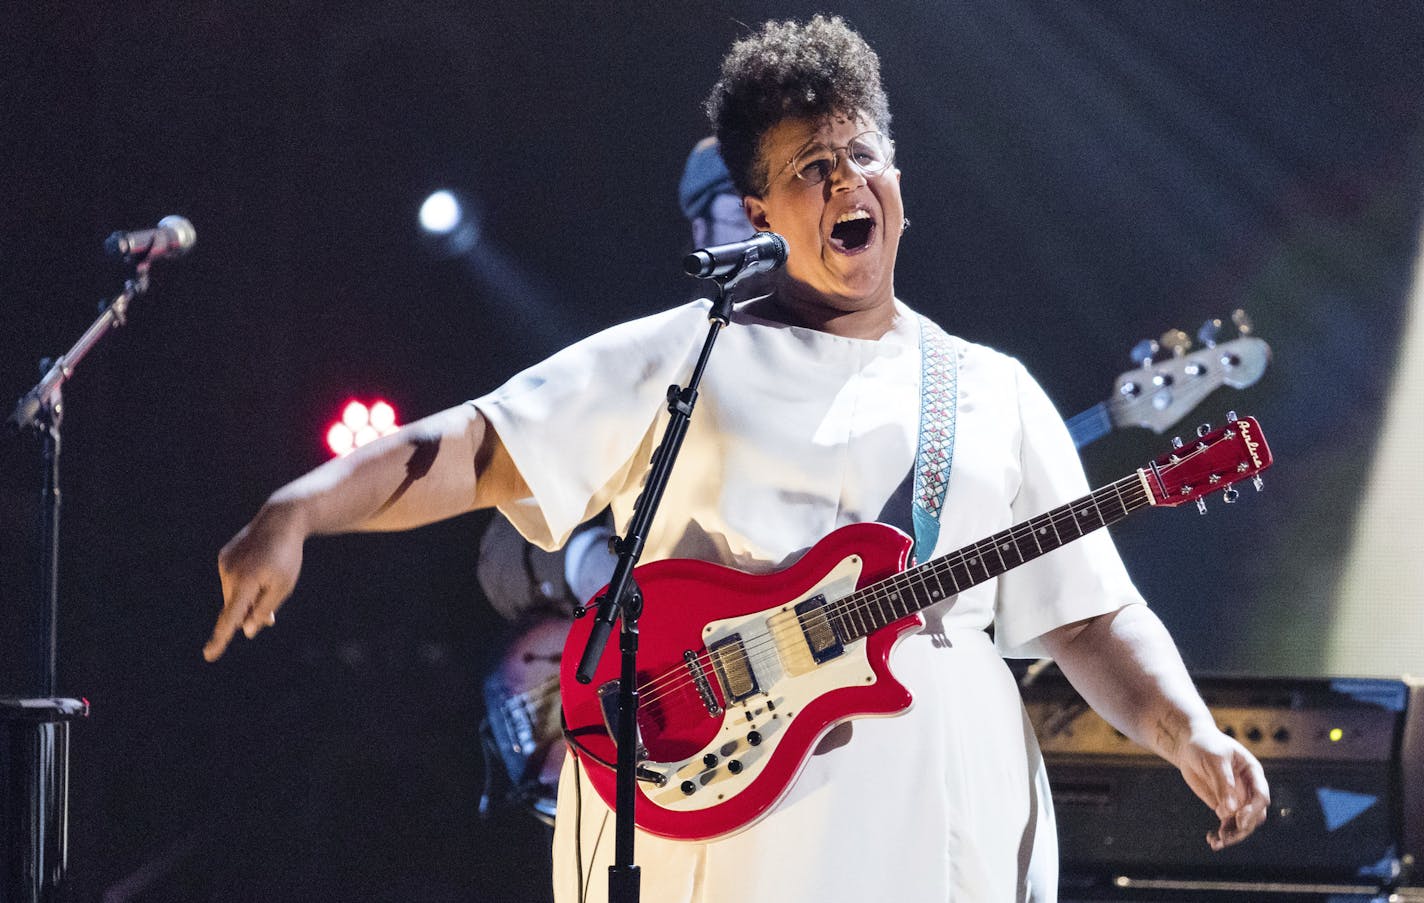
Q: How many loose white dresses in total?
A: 1